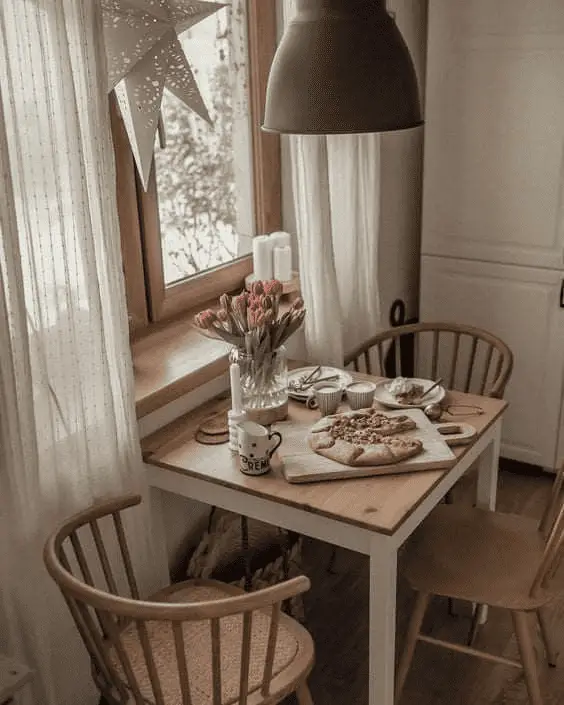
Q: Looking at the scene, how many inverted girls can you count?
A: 0